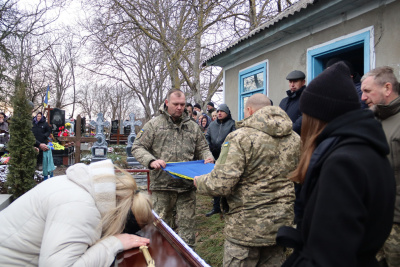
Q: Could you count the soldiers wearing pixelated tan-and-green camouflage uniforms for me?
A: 2